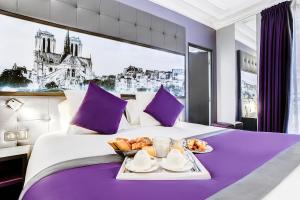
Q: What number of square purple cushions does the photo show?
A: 2